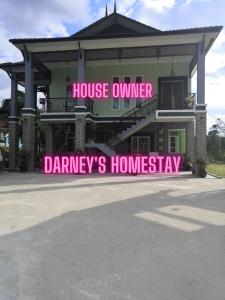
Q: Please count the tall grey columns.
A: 4